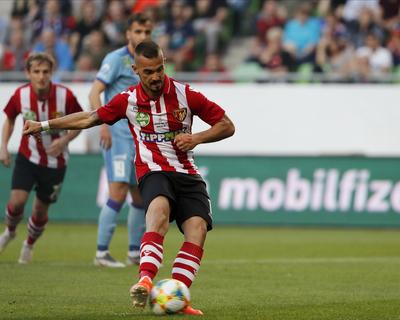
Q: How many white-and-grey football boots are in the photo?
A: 2